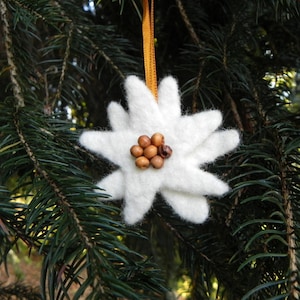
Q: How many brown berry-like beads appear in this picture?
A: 7